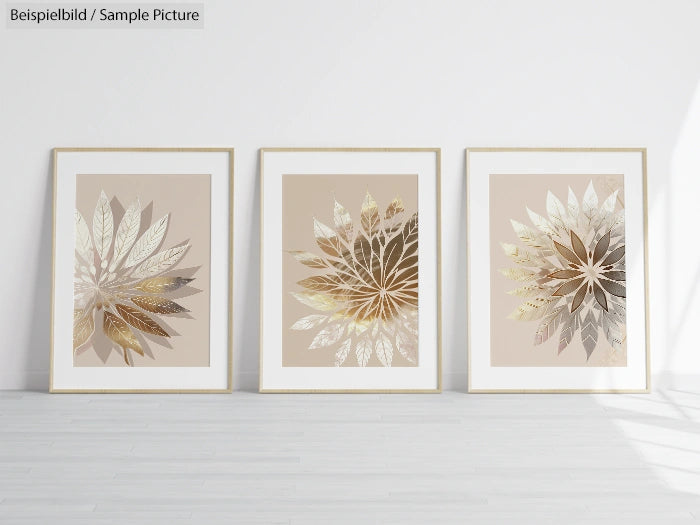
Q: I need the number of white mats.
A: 3